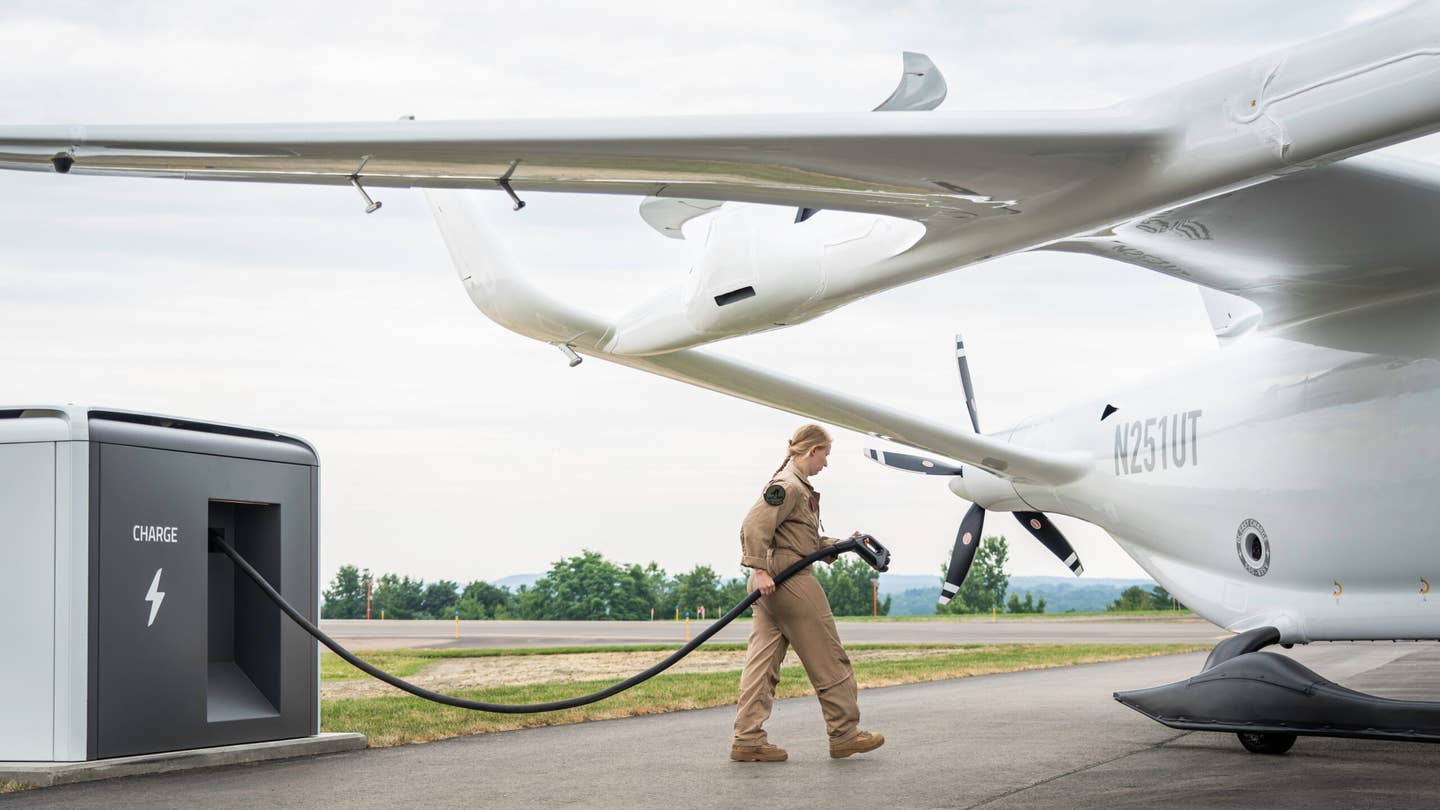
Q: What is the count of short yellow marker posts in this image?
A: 5